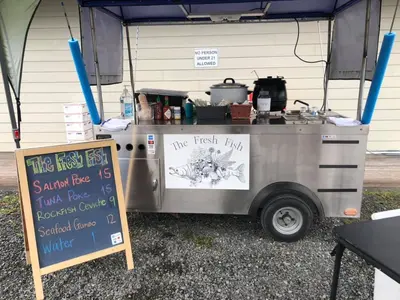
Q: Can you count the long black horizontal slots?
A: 3